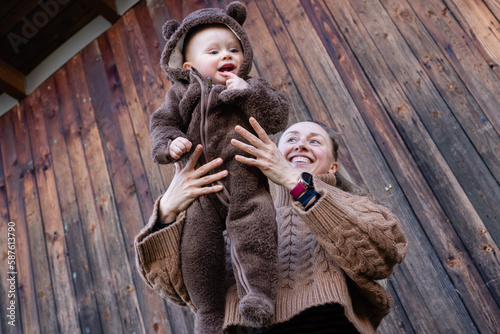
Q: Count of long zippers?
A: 1